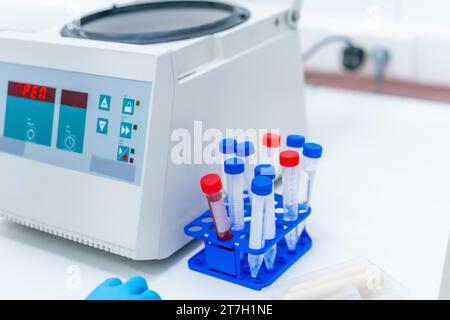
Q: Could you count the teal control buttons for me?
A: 5